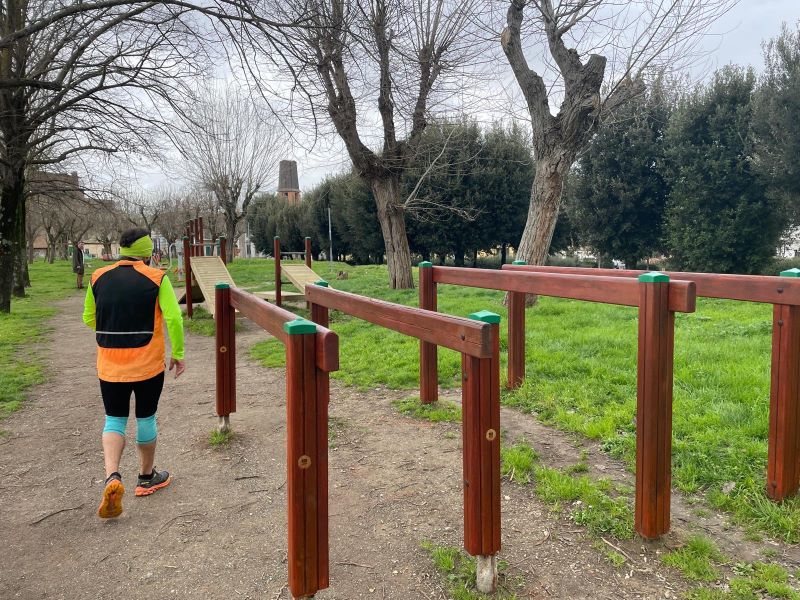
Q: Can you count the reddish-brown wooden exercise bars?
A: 4